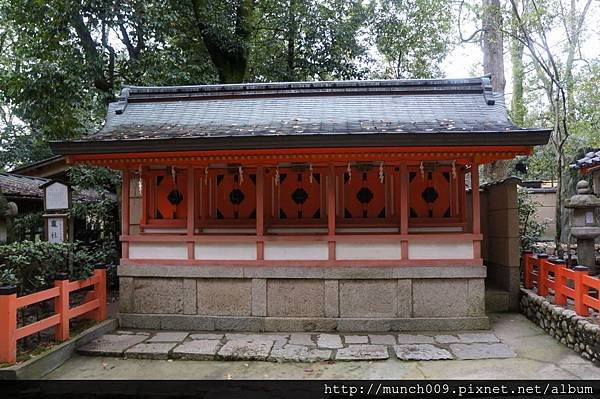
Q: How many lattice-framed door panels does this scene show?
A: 5